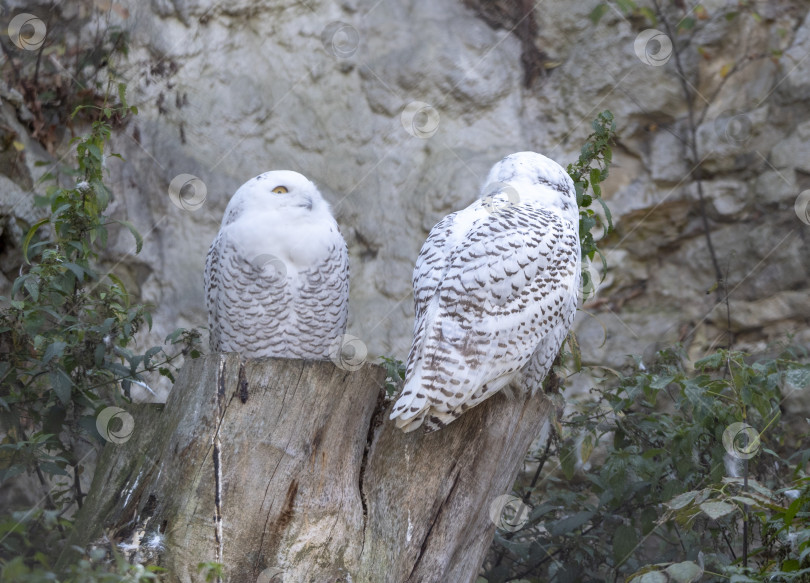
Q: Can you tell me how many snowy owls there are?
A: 2